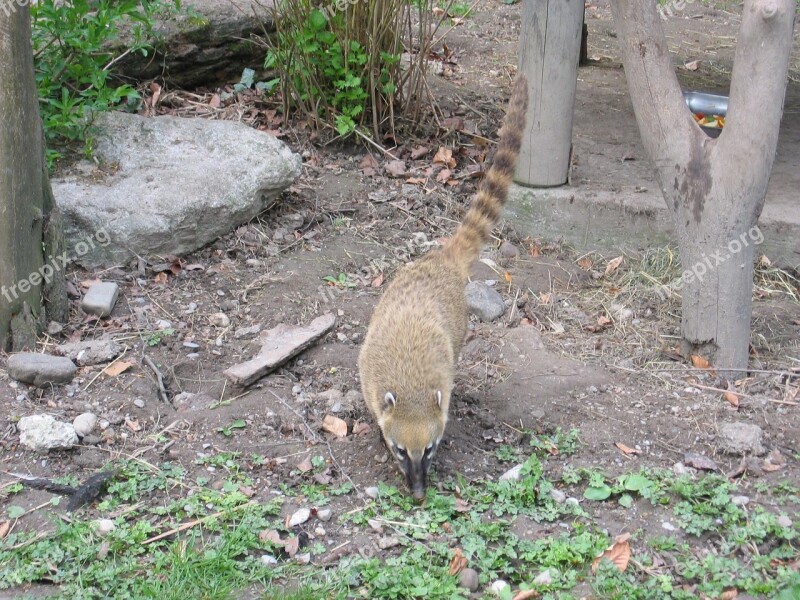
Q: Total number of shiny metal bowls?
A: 1